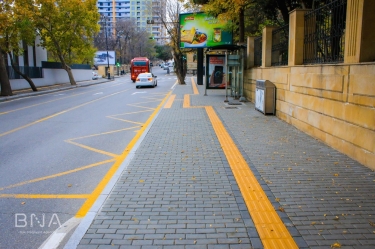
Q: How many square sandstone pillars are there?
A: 4